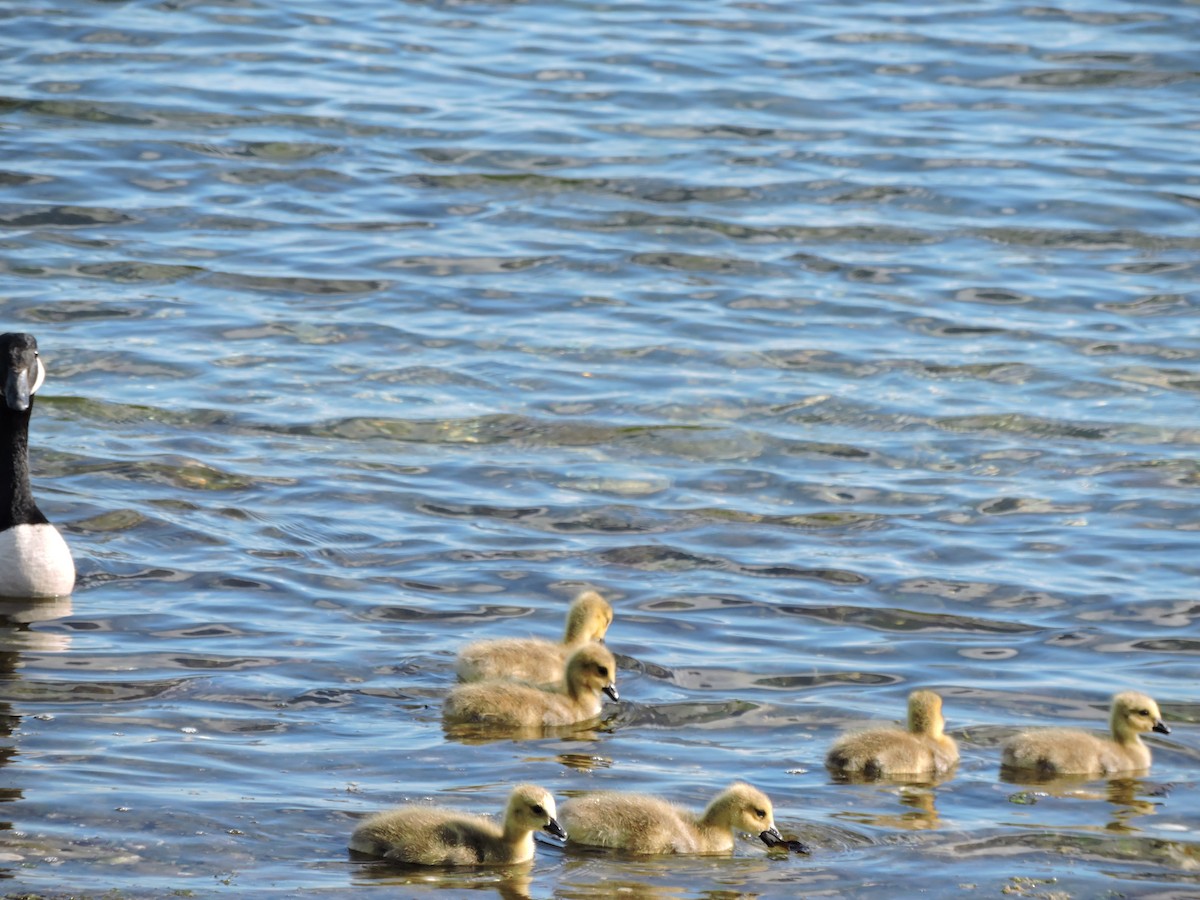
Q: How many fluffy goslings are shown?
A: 6